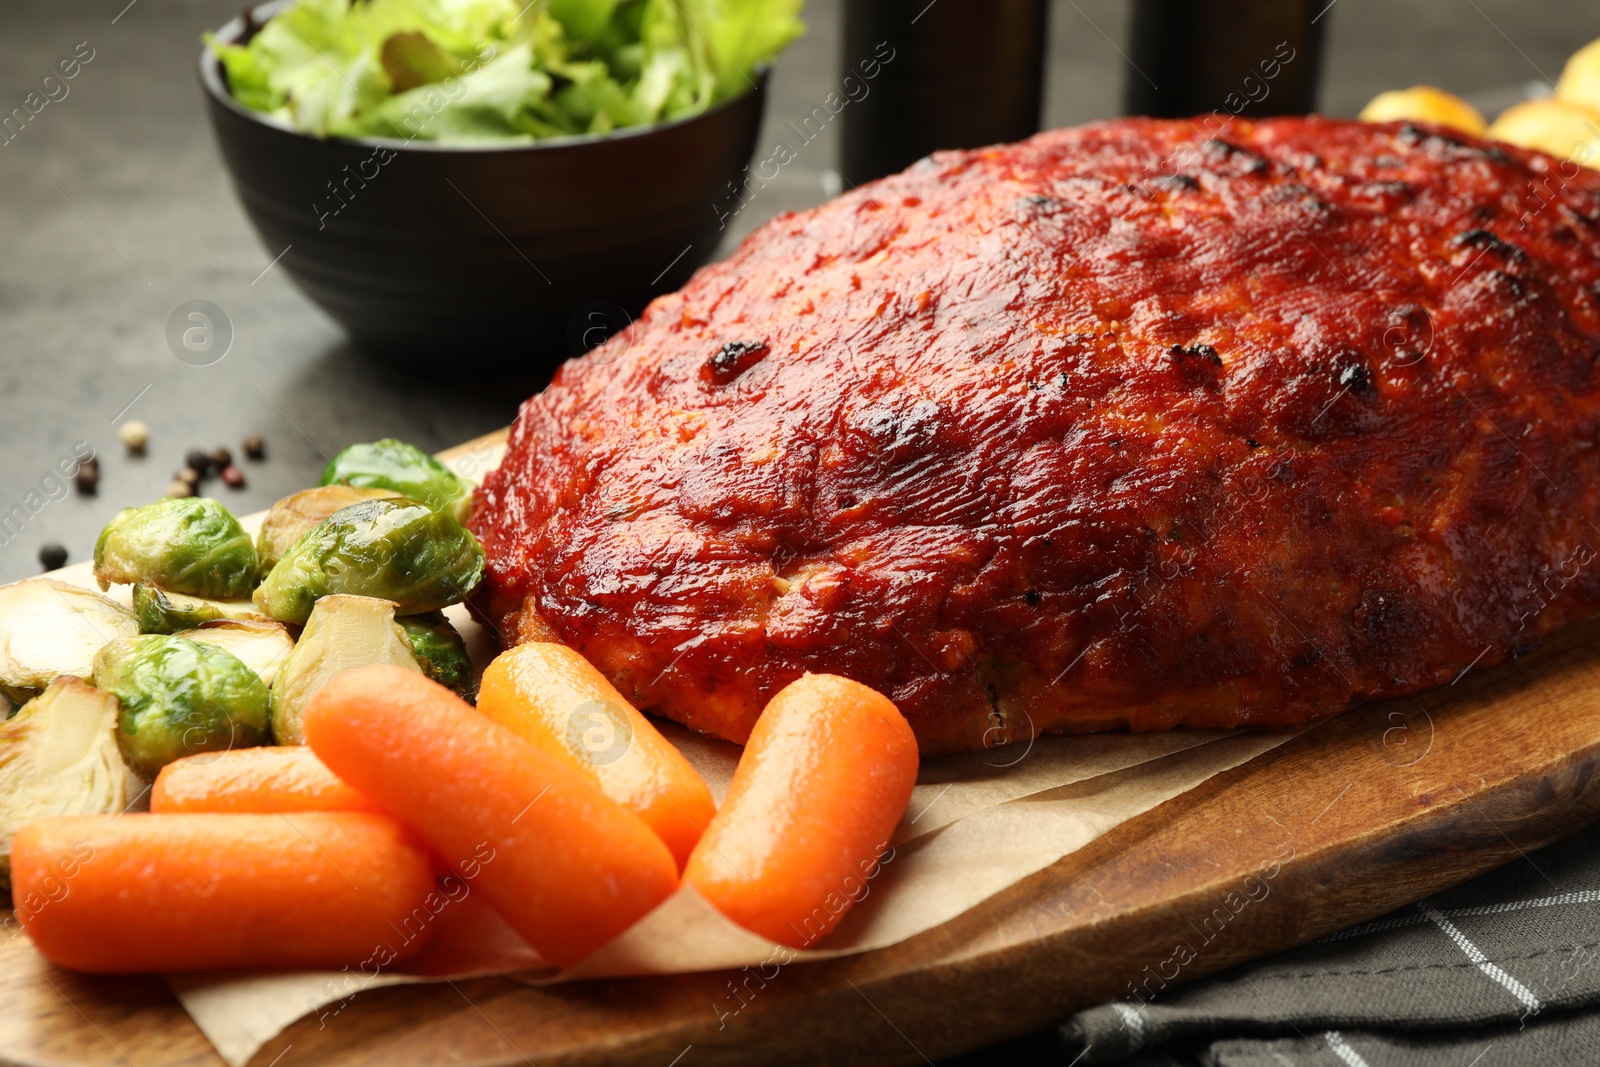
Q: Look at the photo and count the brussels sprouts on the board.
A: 11